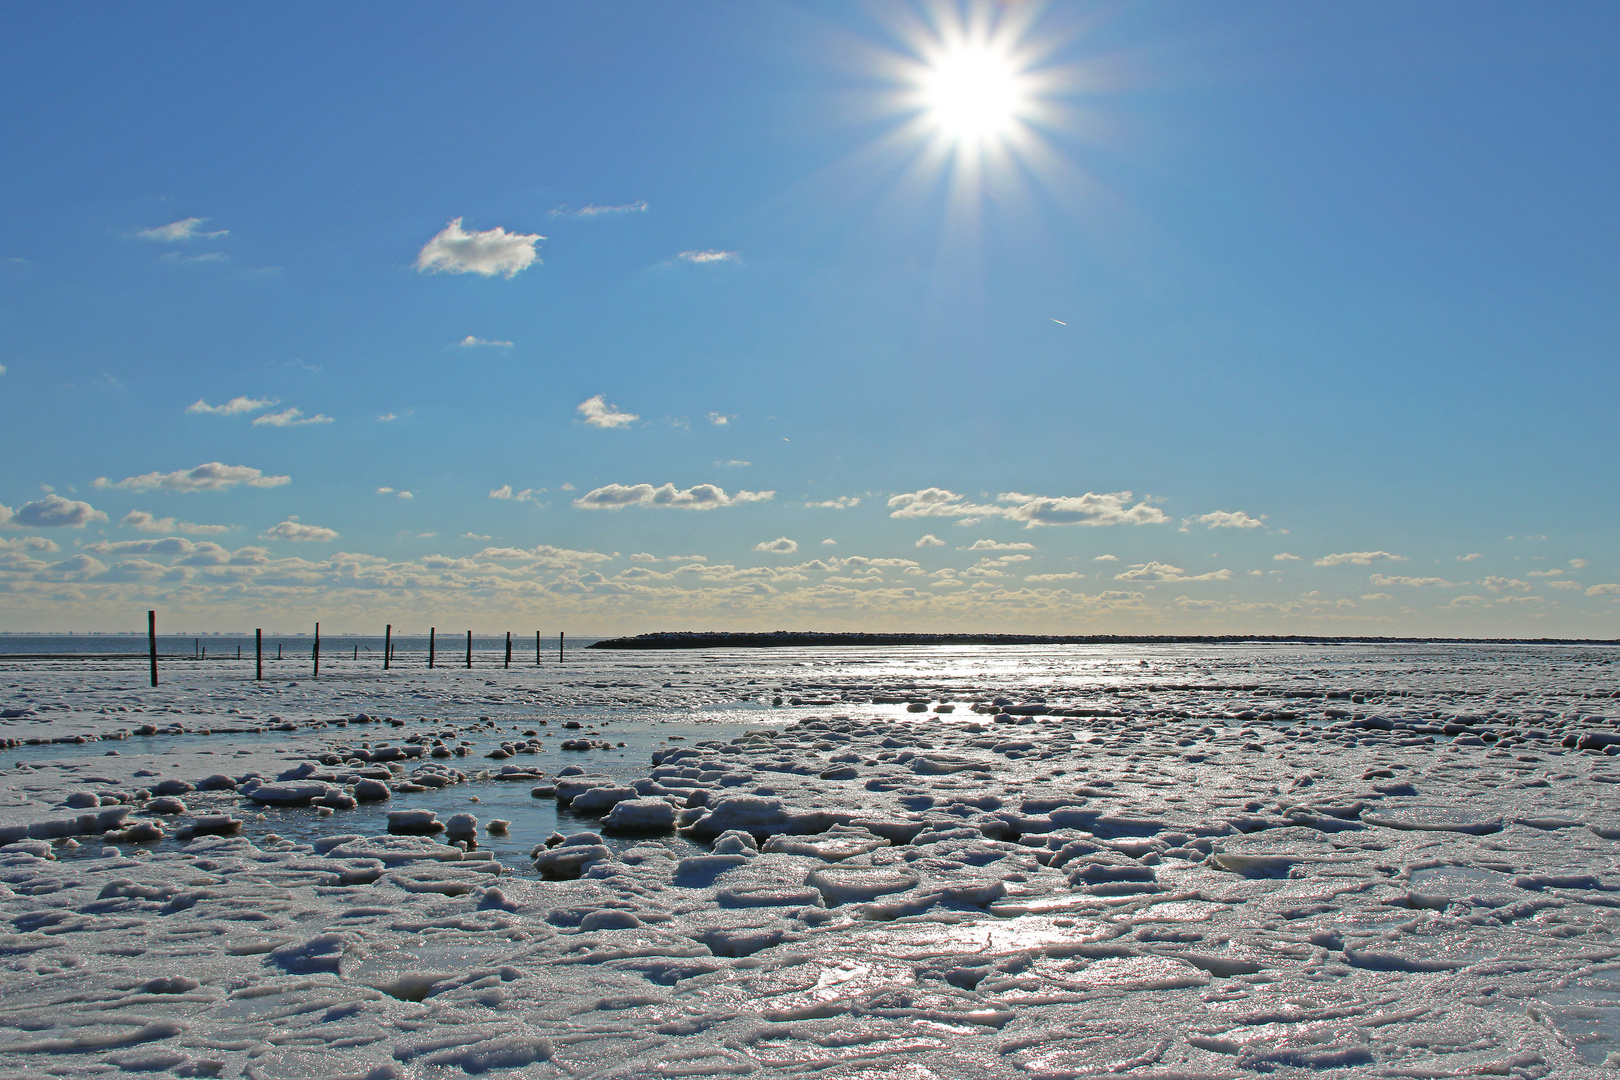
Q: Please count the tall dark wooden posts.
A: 9